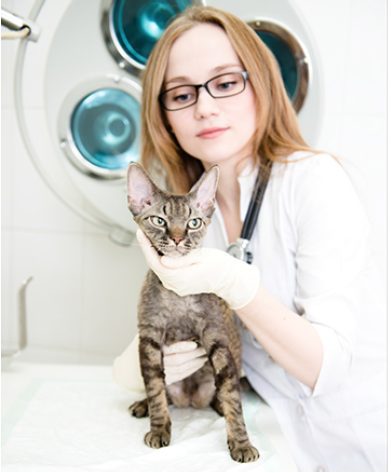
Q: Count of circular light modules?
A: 3